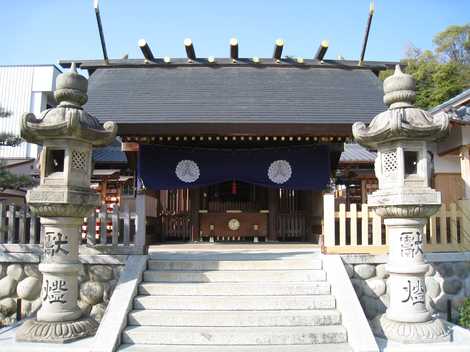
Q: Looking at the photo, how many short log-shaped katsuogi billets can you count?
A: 5